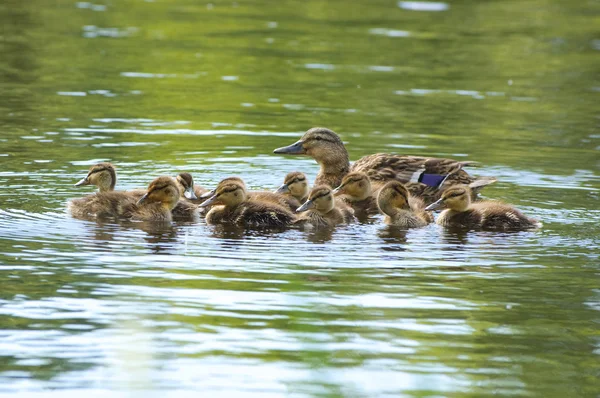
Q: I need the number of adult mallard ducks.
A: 1